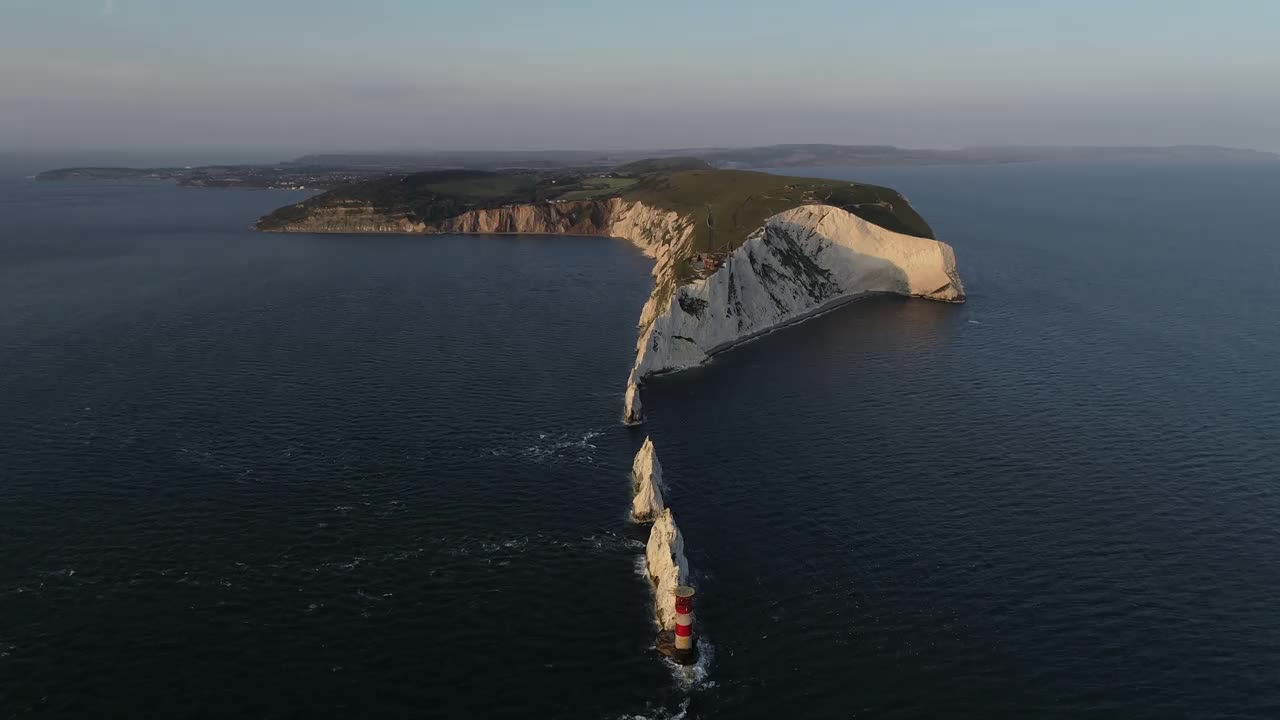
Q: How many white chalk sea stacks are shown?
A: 3